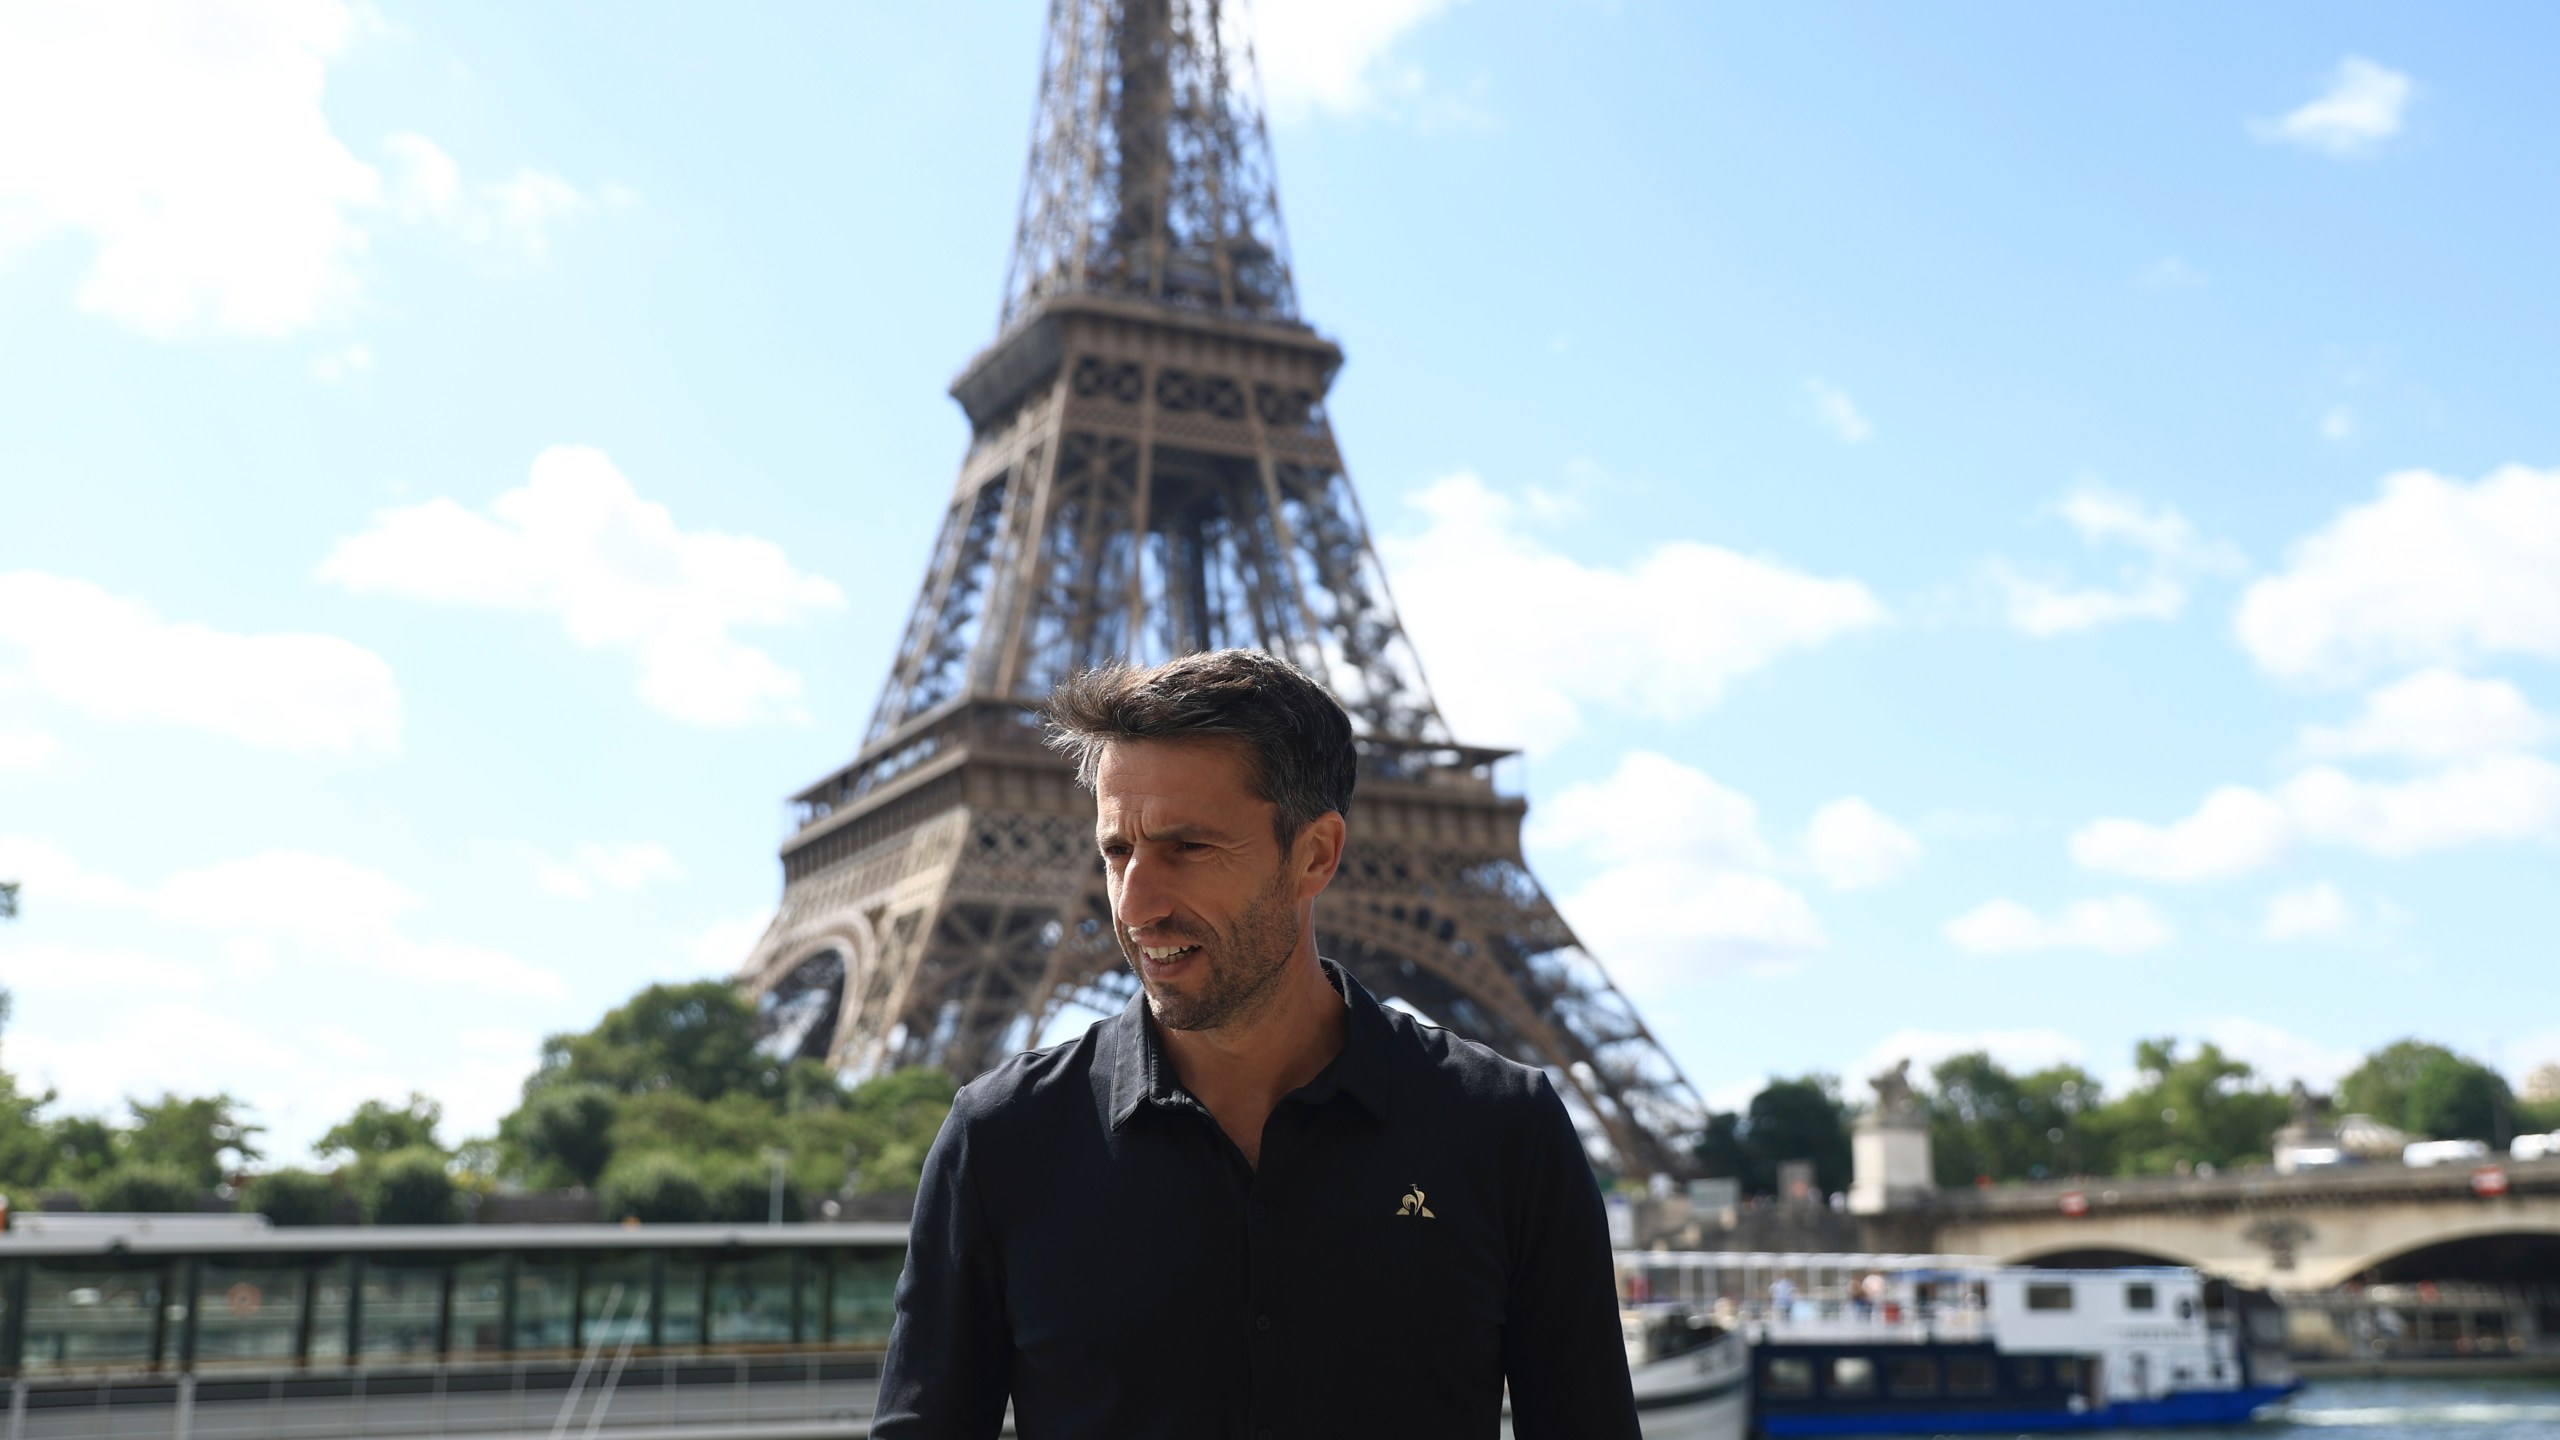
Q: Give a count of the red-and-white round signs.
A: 2